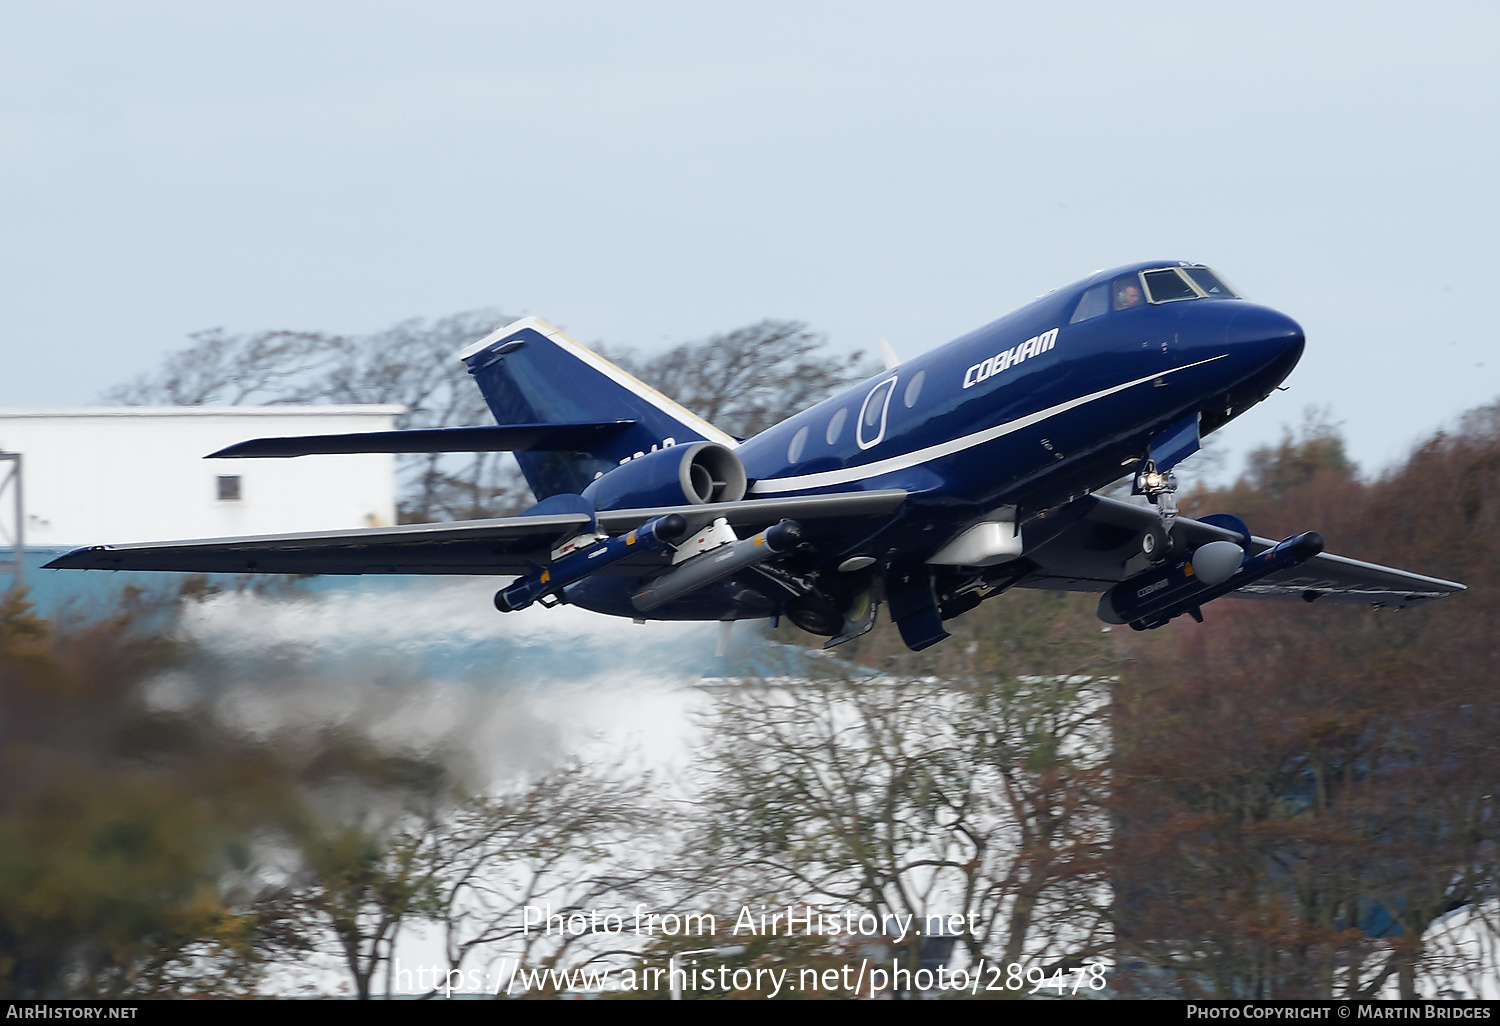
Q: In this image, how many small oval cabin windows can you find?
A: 4